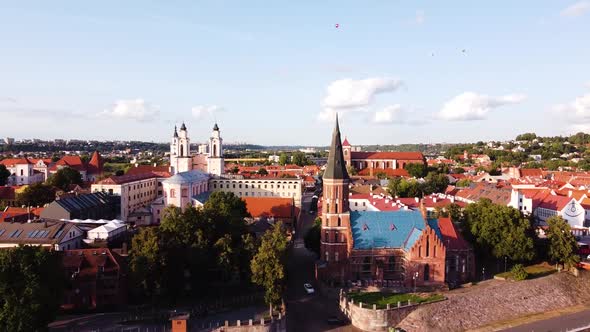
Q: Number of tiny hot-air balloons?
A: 3